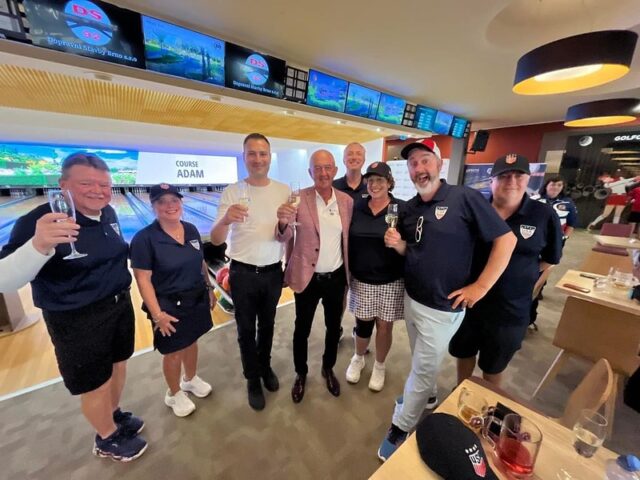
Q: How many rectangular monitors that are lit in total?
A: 9